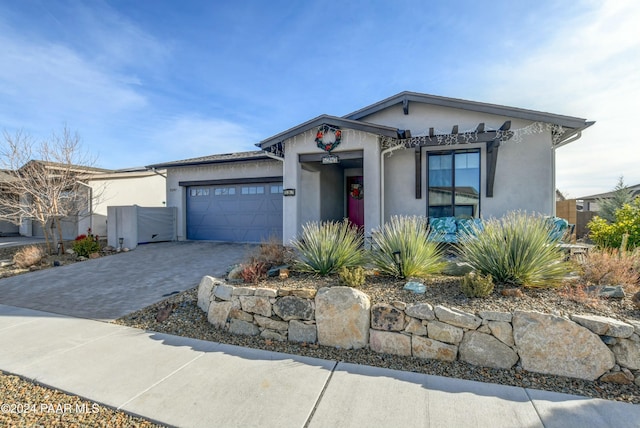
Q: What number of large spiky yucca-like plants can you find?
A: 3